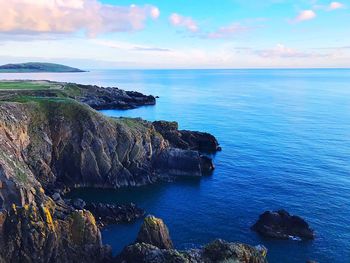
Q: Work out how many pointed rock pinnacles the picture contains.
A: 1